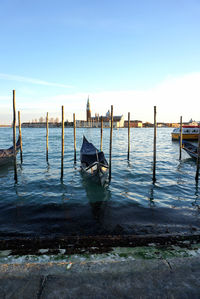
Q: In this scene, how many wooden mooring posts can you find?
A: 11